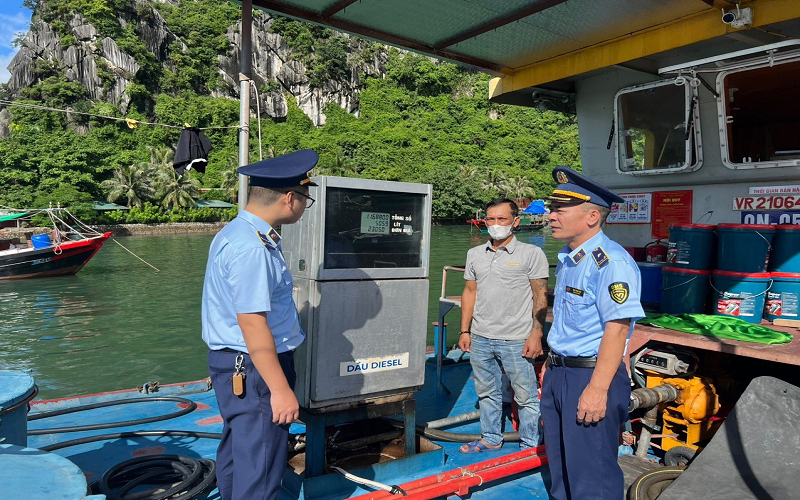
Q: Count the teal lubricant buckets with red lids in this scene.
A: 6